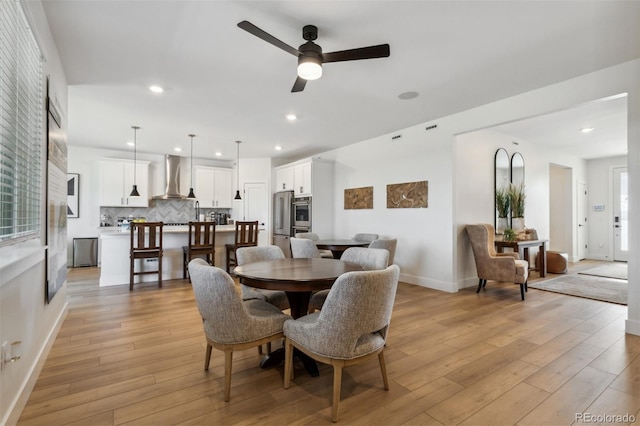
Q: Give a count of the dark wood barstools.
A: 3